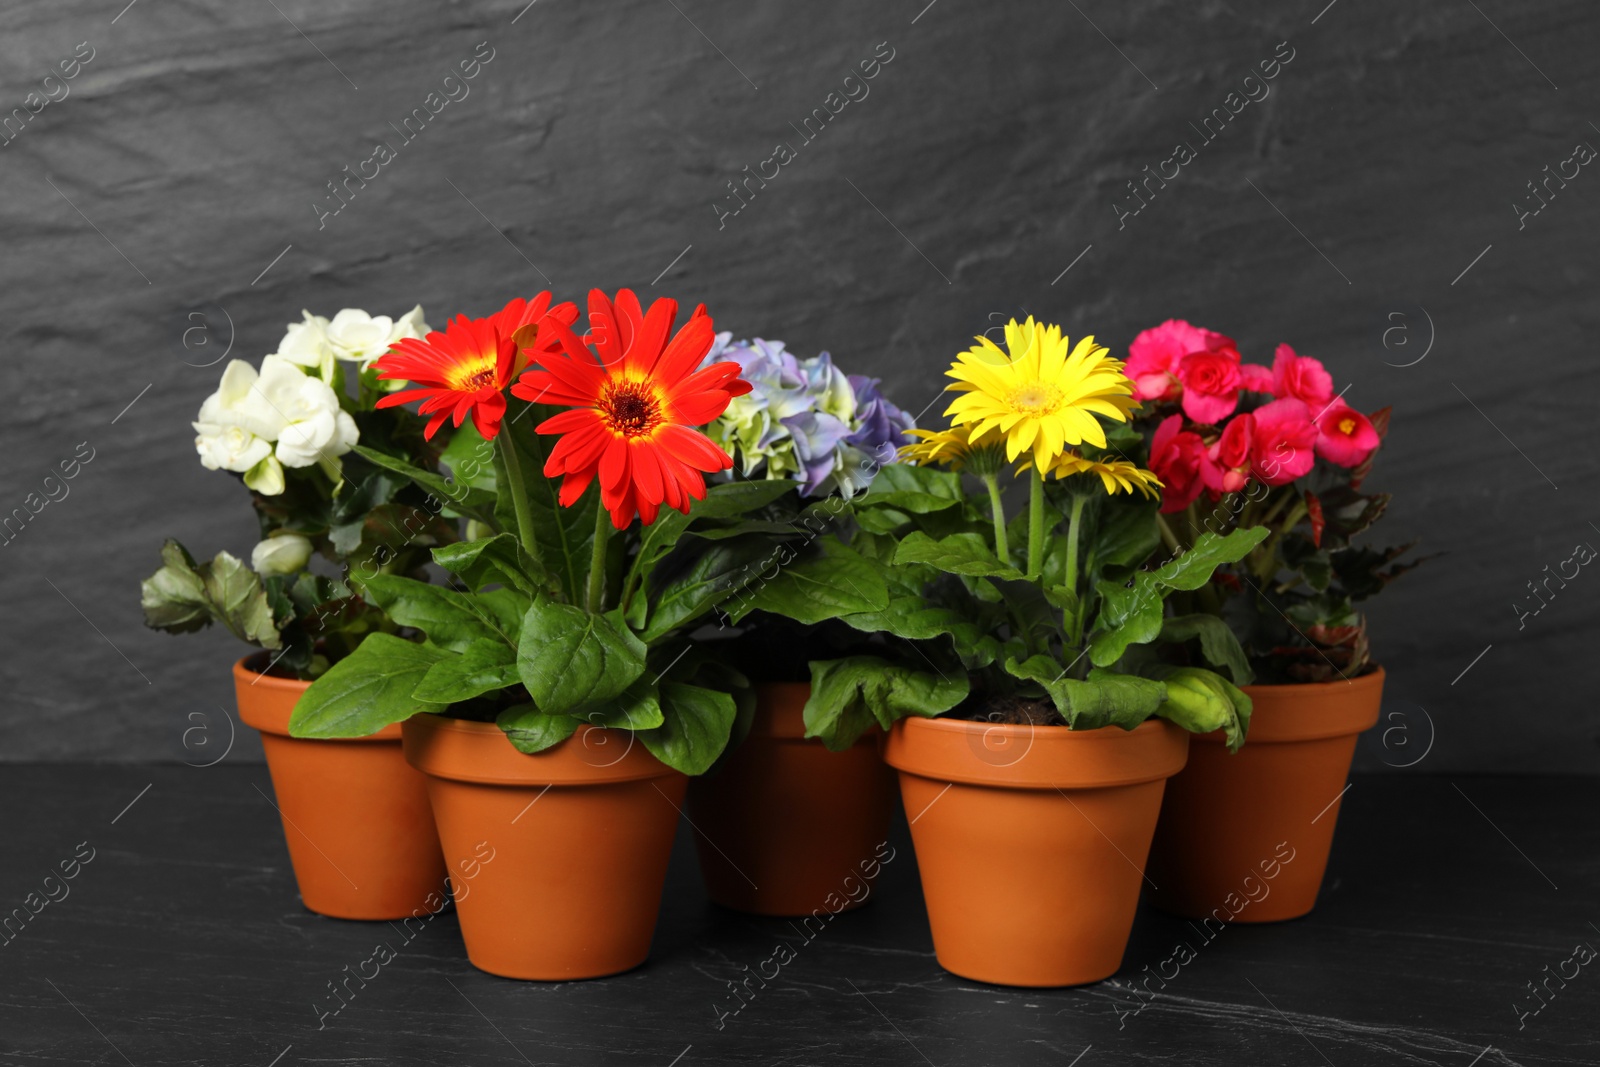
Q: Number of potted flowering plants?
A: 5